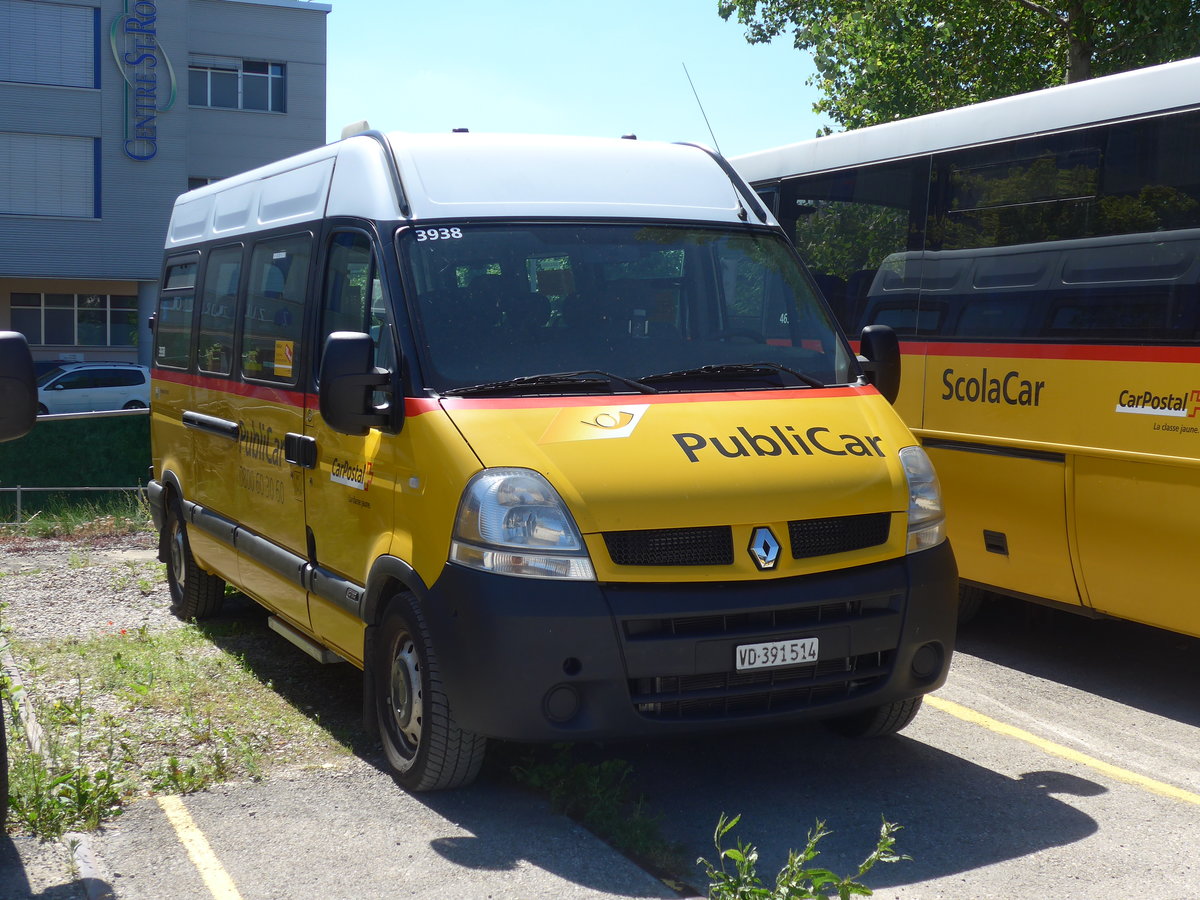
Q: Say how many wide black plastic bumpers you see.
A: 1